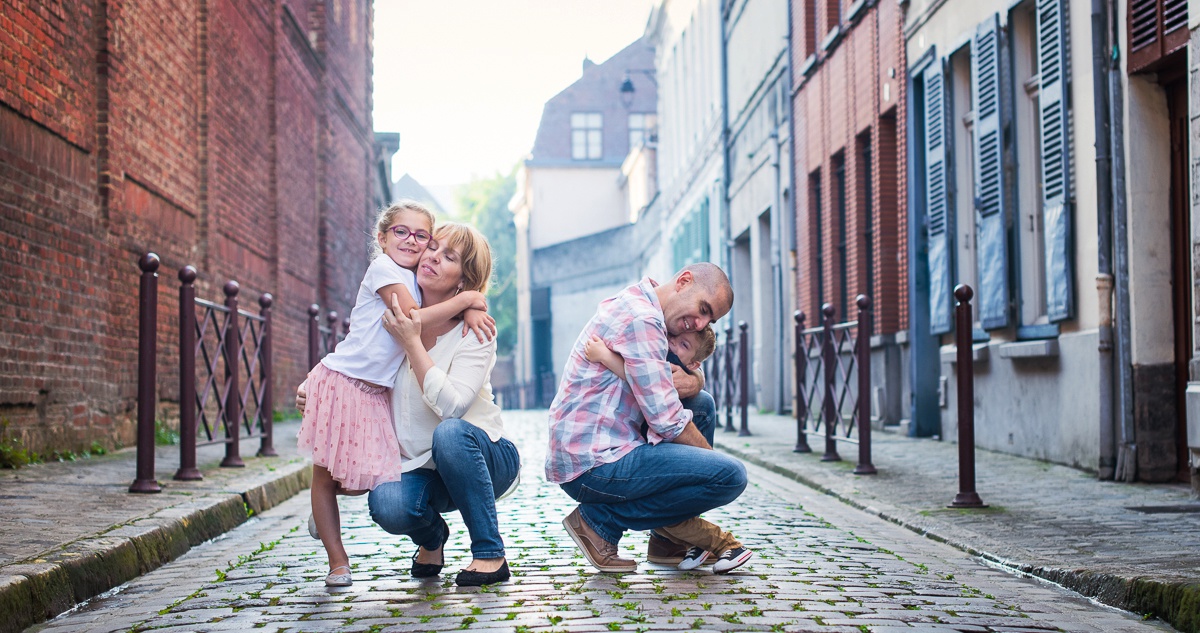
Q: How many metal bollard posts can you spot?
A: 14